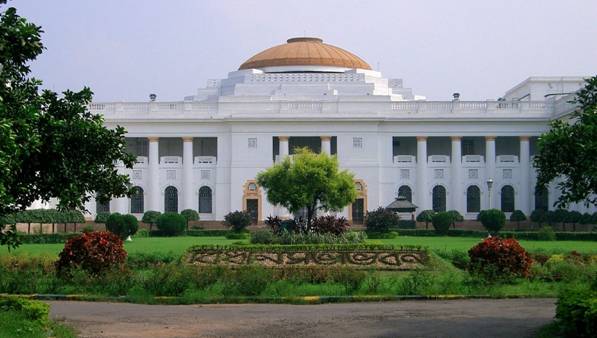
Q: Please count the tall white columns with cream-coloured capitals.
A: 8